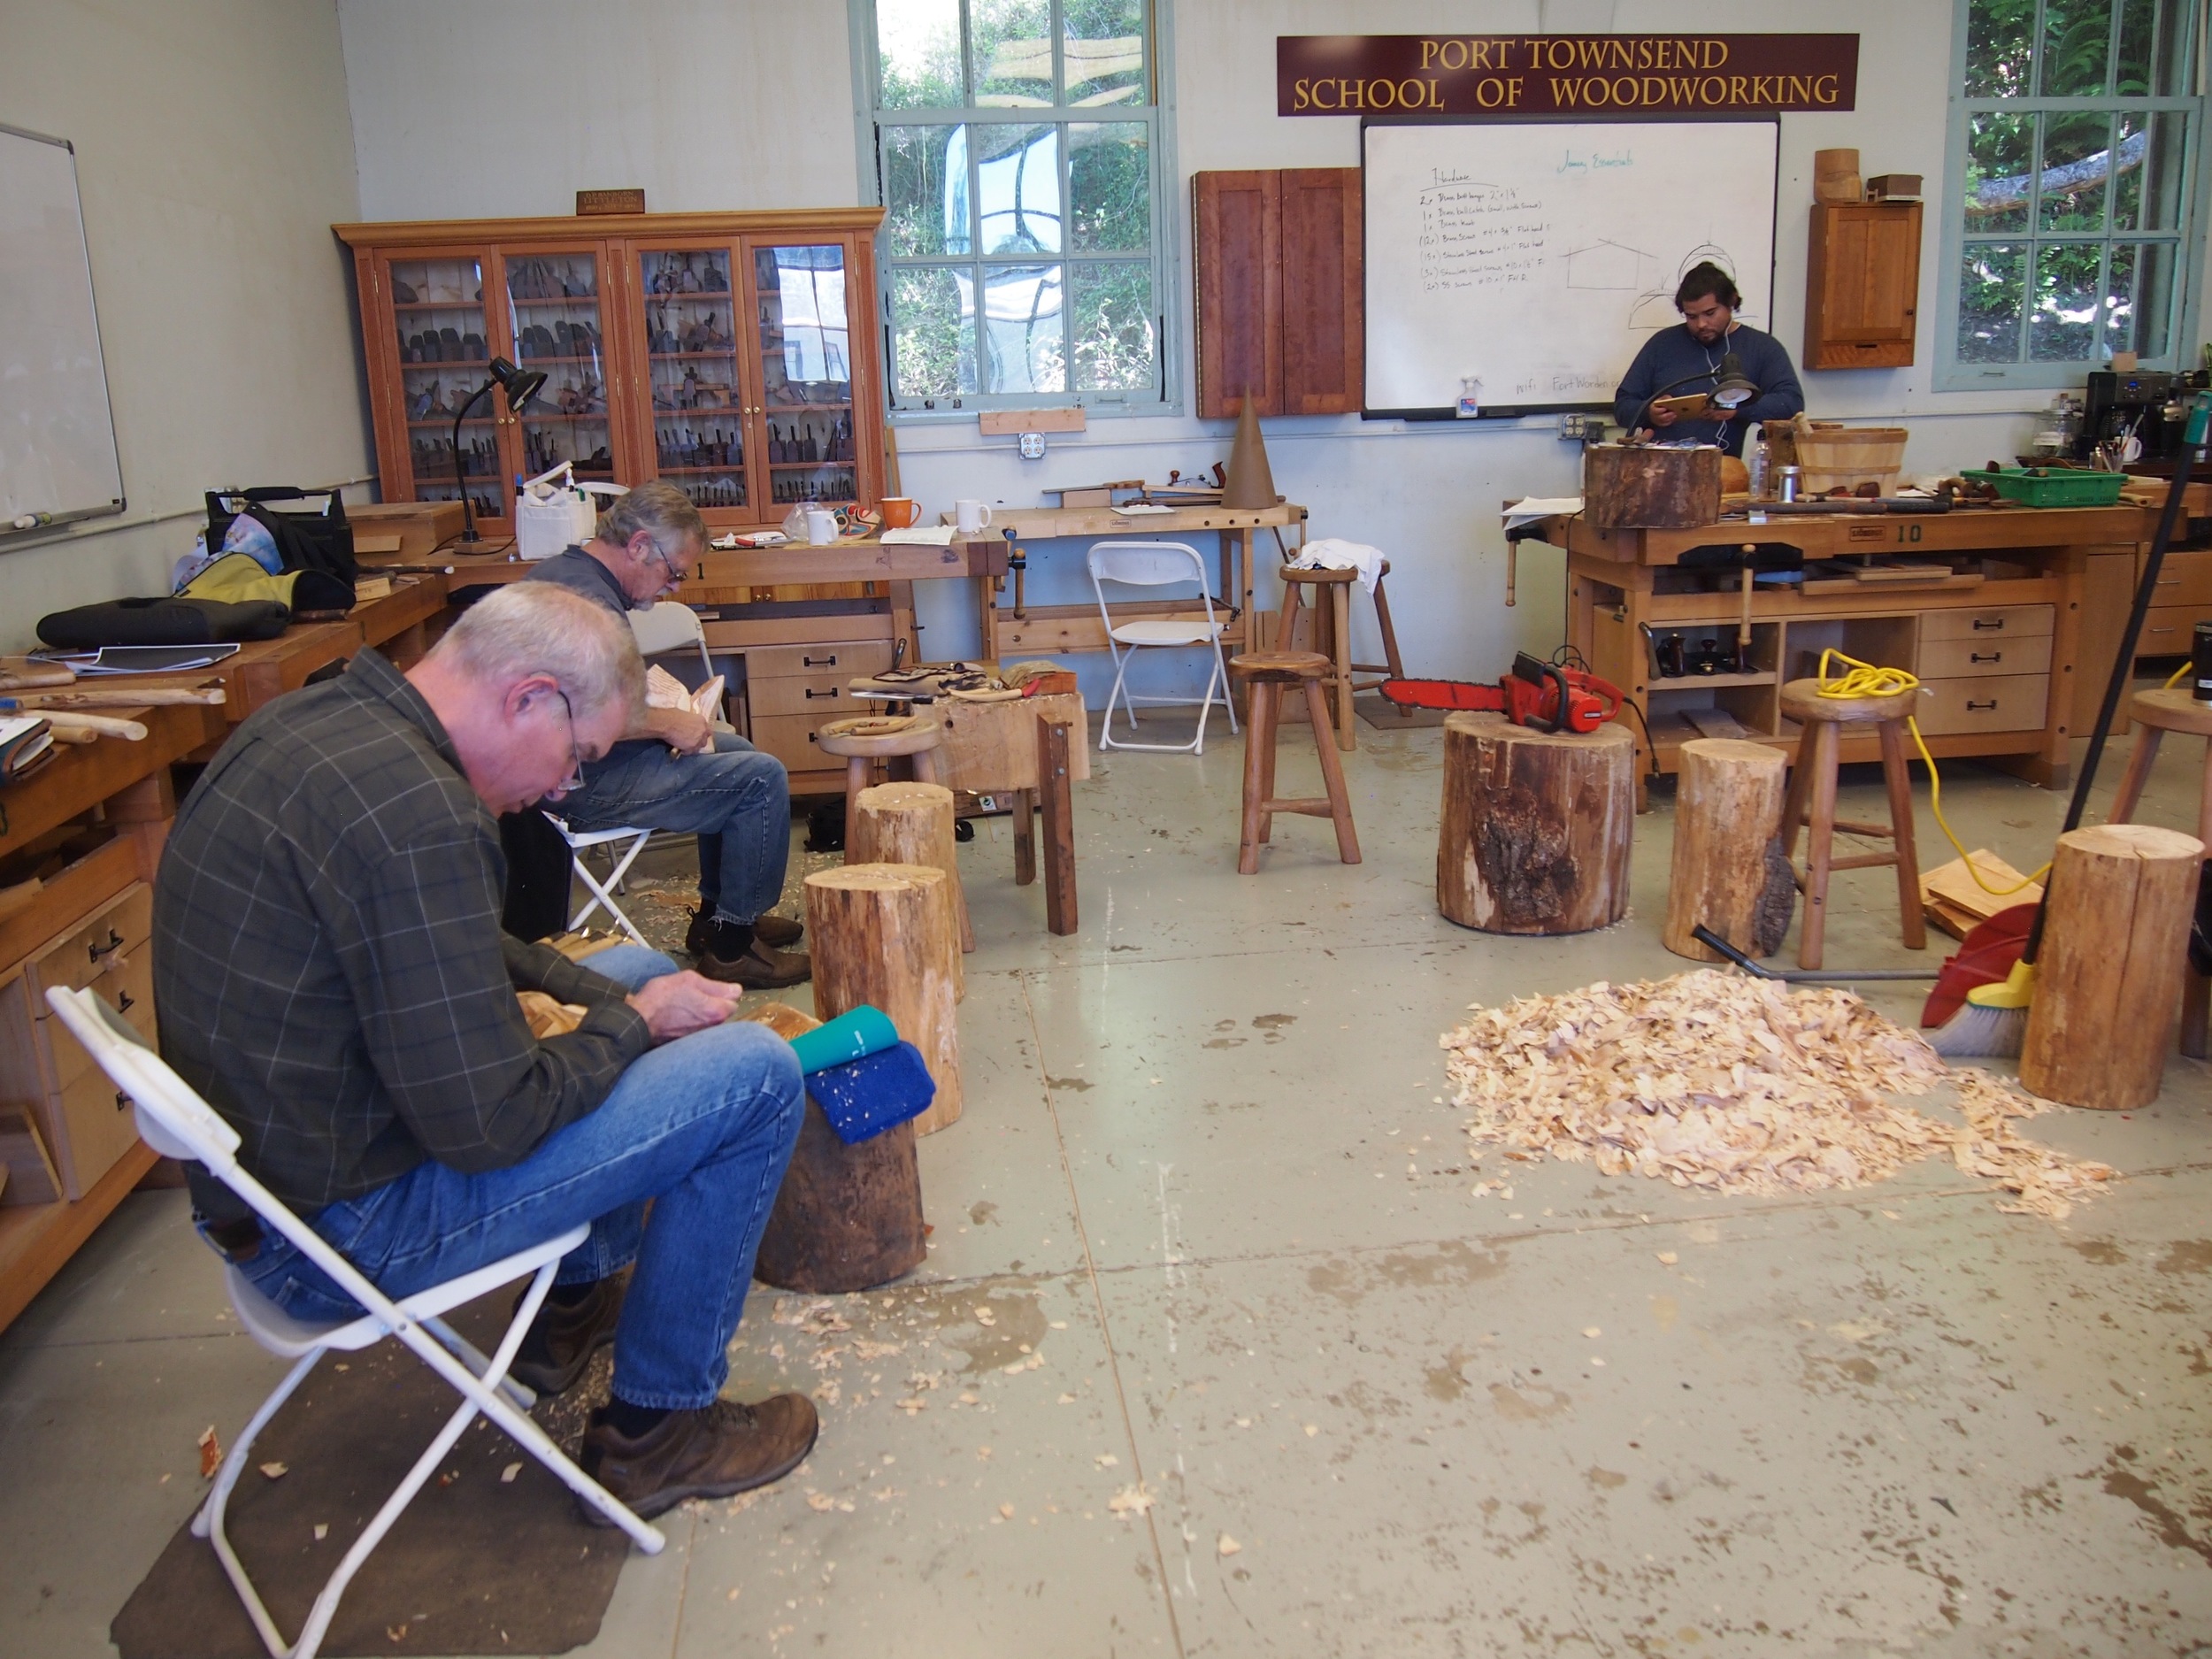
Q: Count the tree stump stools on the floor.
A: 6